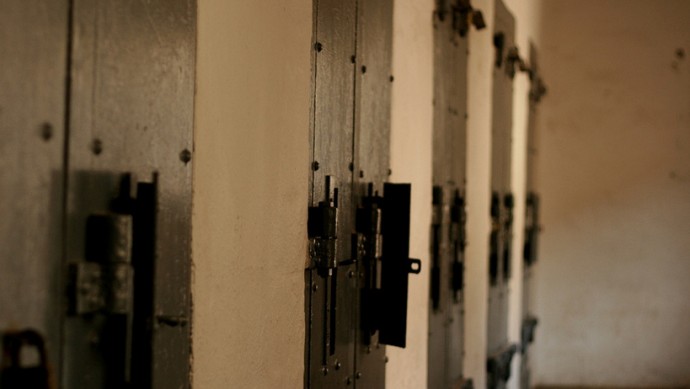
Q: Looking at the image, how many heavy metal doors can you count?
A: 5